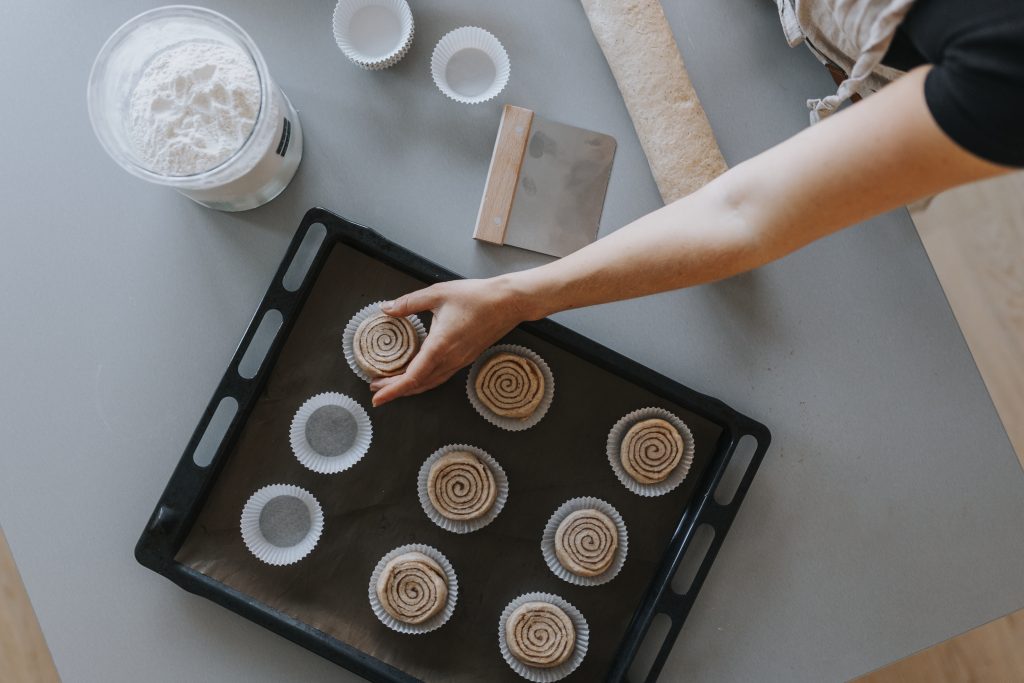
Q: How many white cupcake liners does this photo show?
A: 11